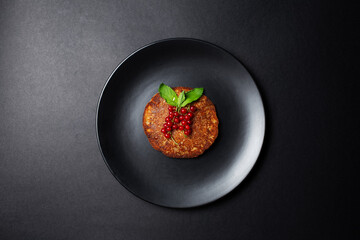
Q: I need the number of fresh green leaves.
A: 3